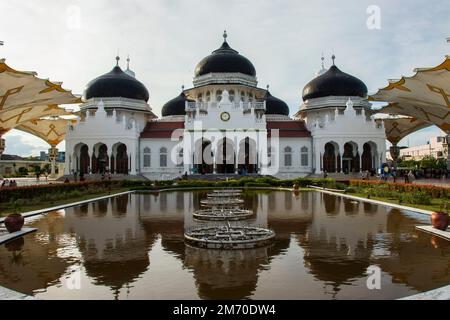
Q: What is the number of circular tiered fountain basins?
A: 5